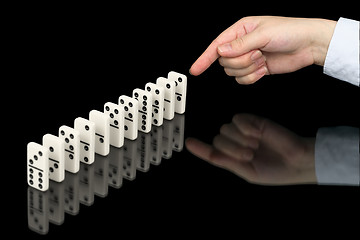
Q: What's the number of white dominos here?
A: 11